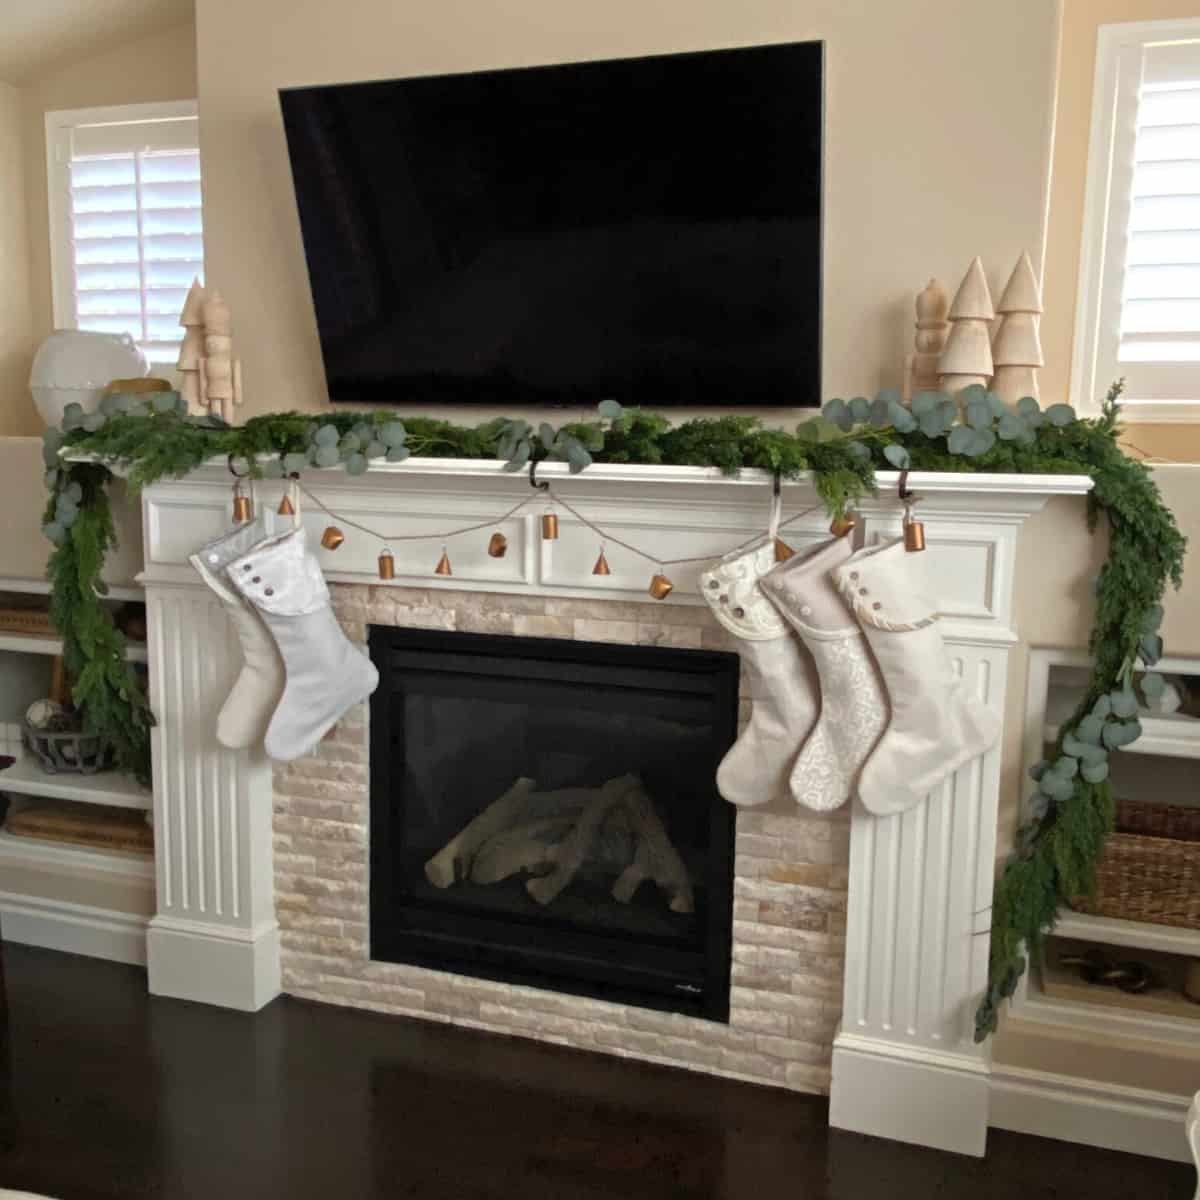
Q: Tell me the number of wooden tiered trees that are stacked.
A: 3